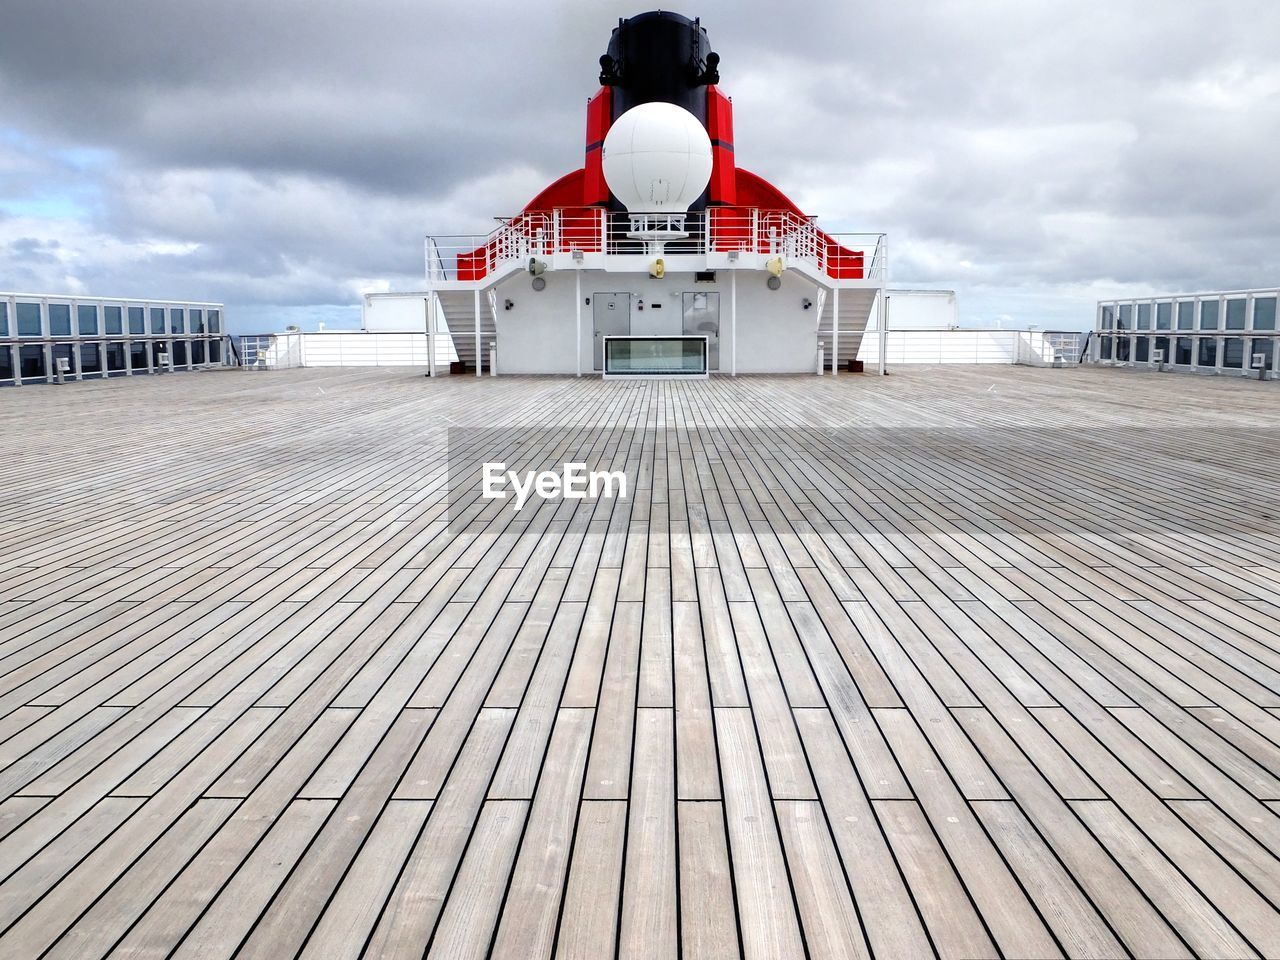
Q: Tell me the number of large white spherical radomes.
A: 1